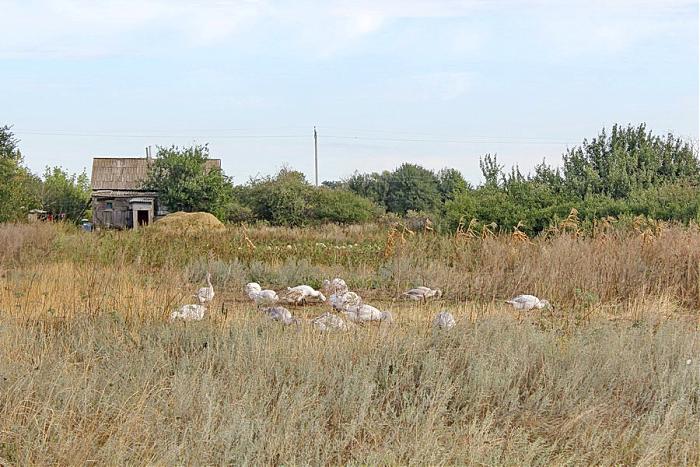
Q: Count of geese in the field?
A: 13